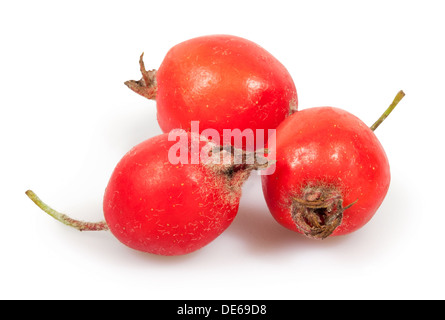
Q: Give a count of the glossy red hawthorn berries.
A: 3